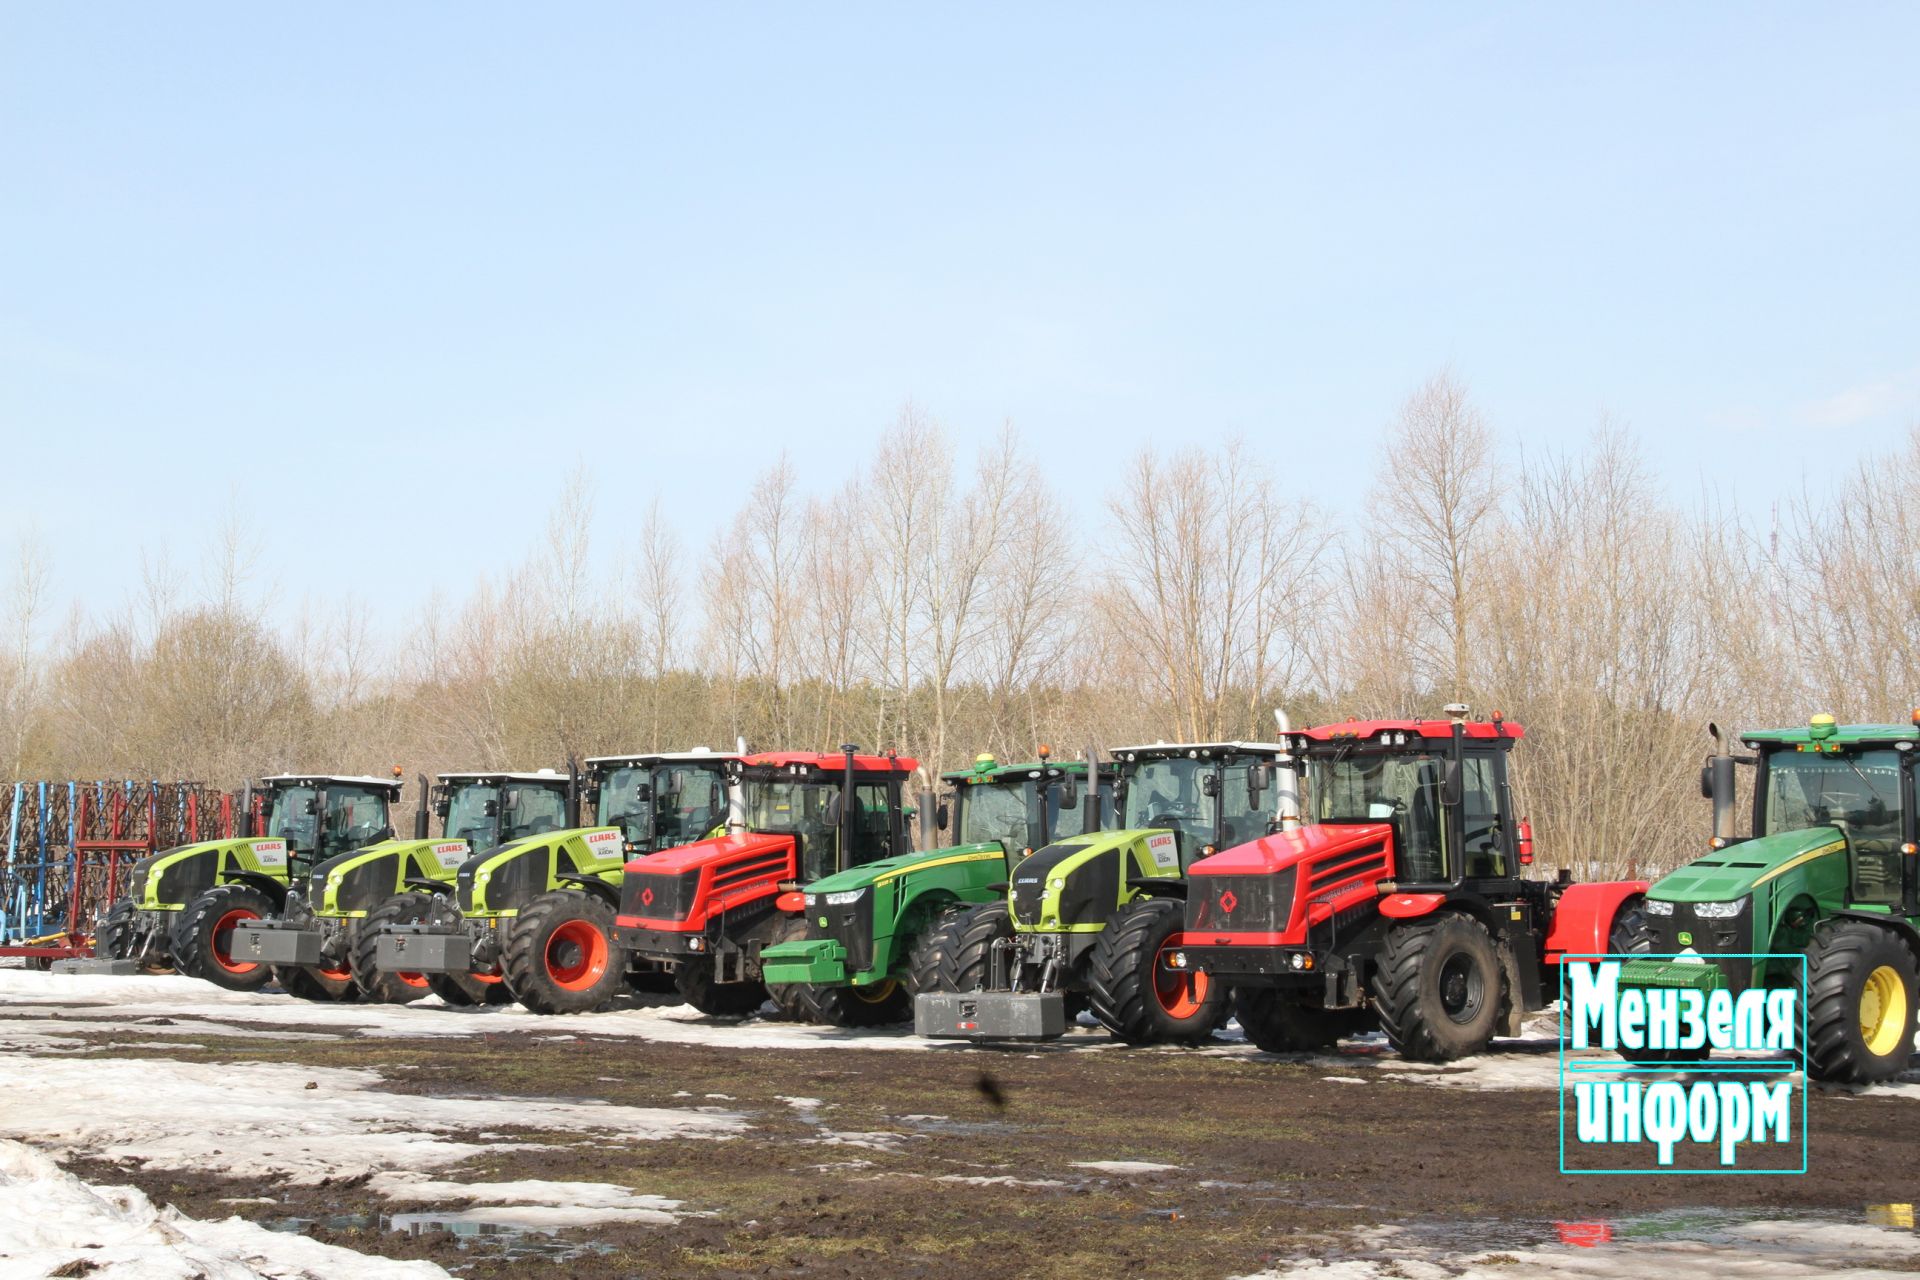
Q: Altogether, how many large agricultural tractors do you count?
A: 8